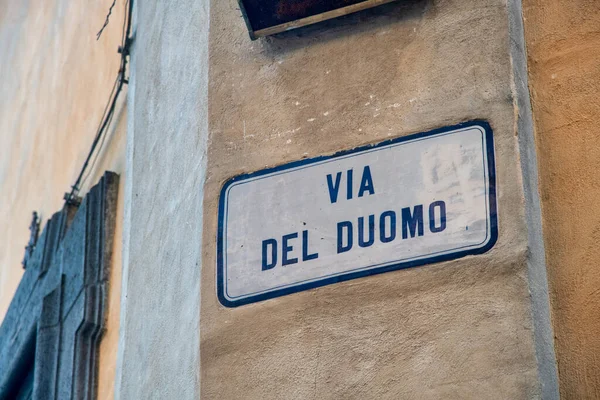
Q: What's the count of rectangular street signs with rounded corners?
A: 1